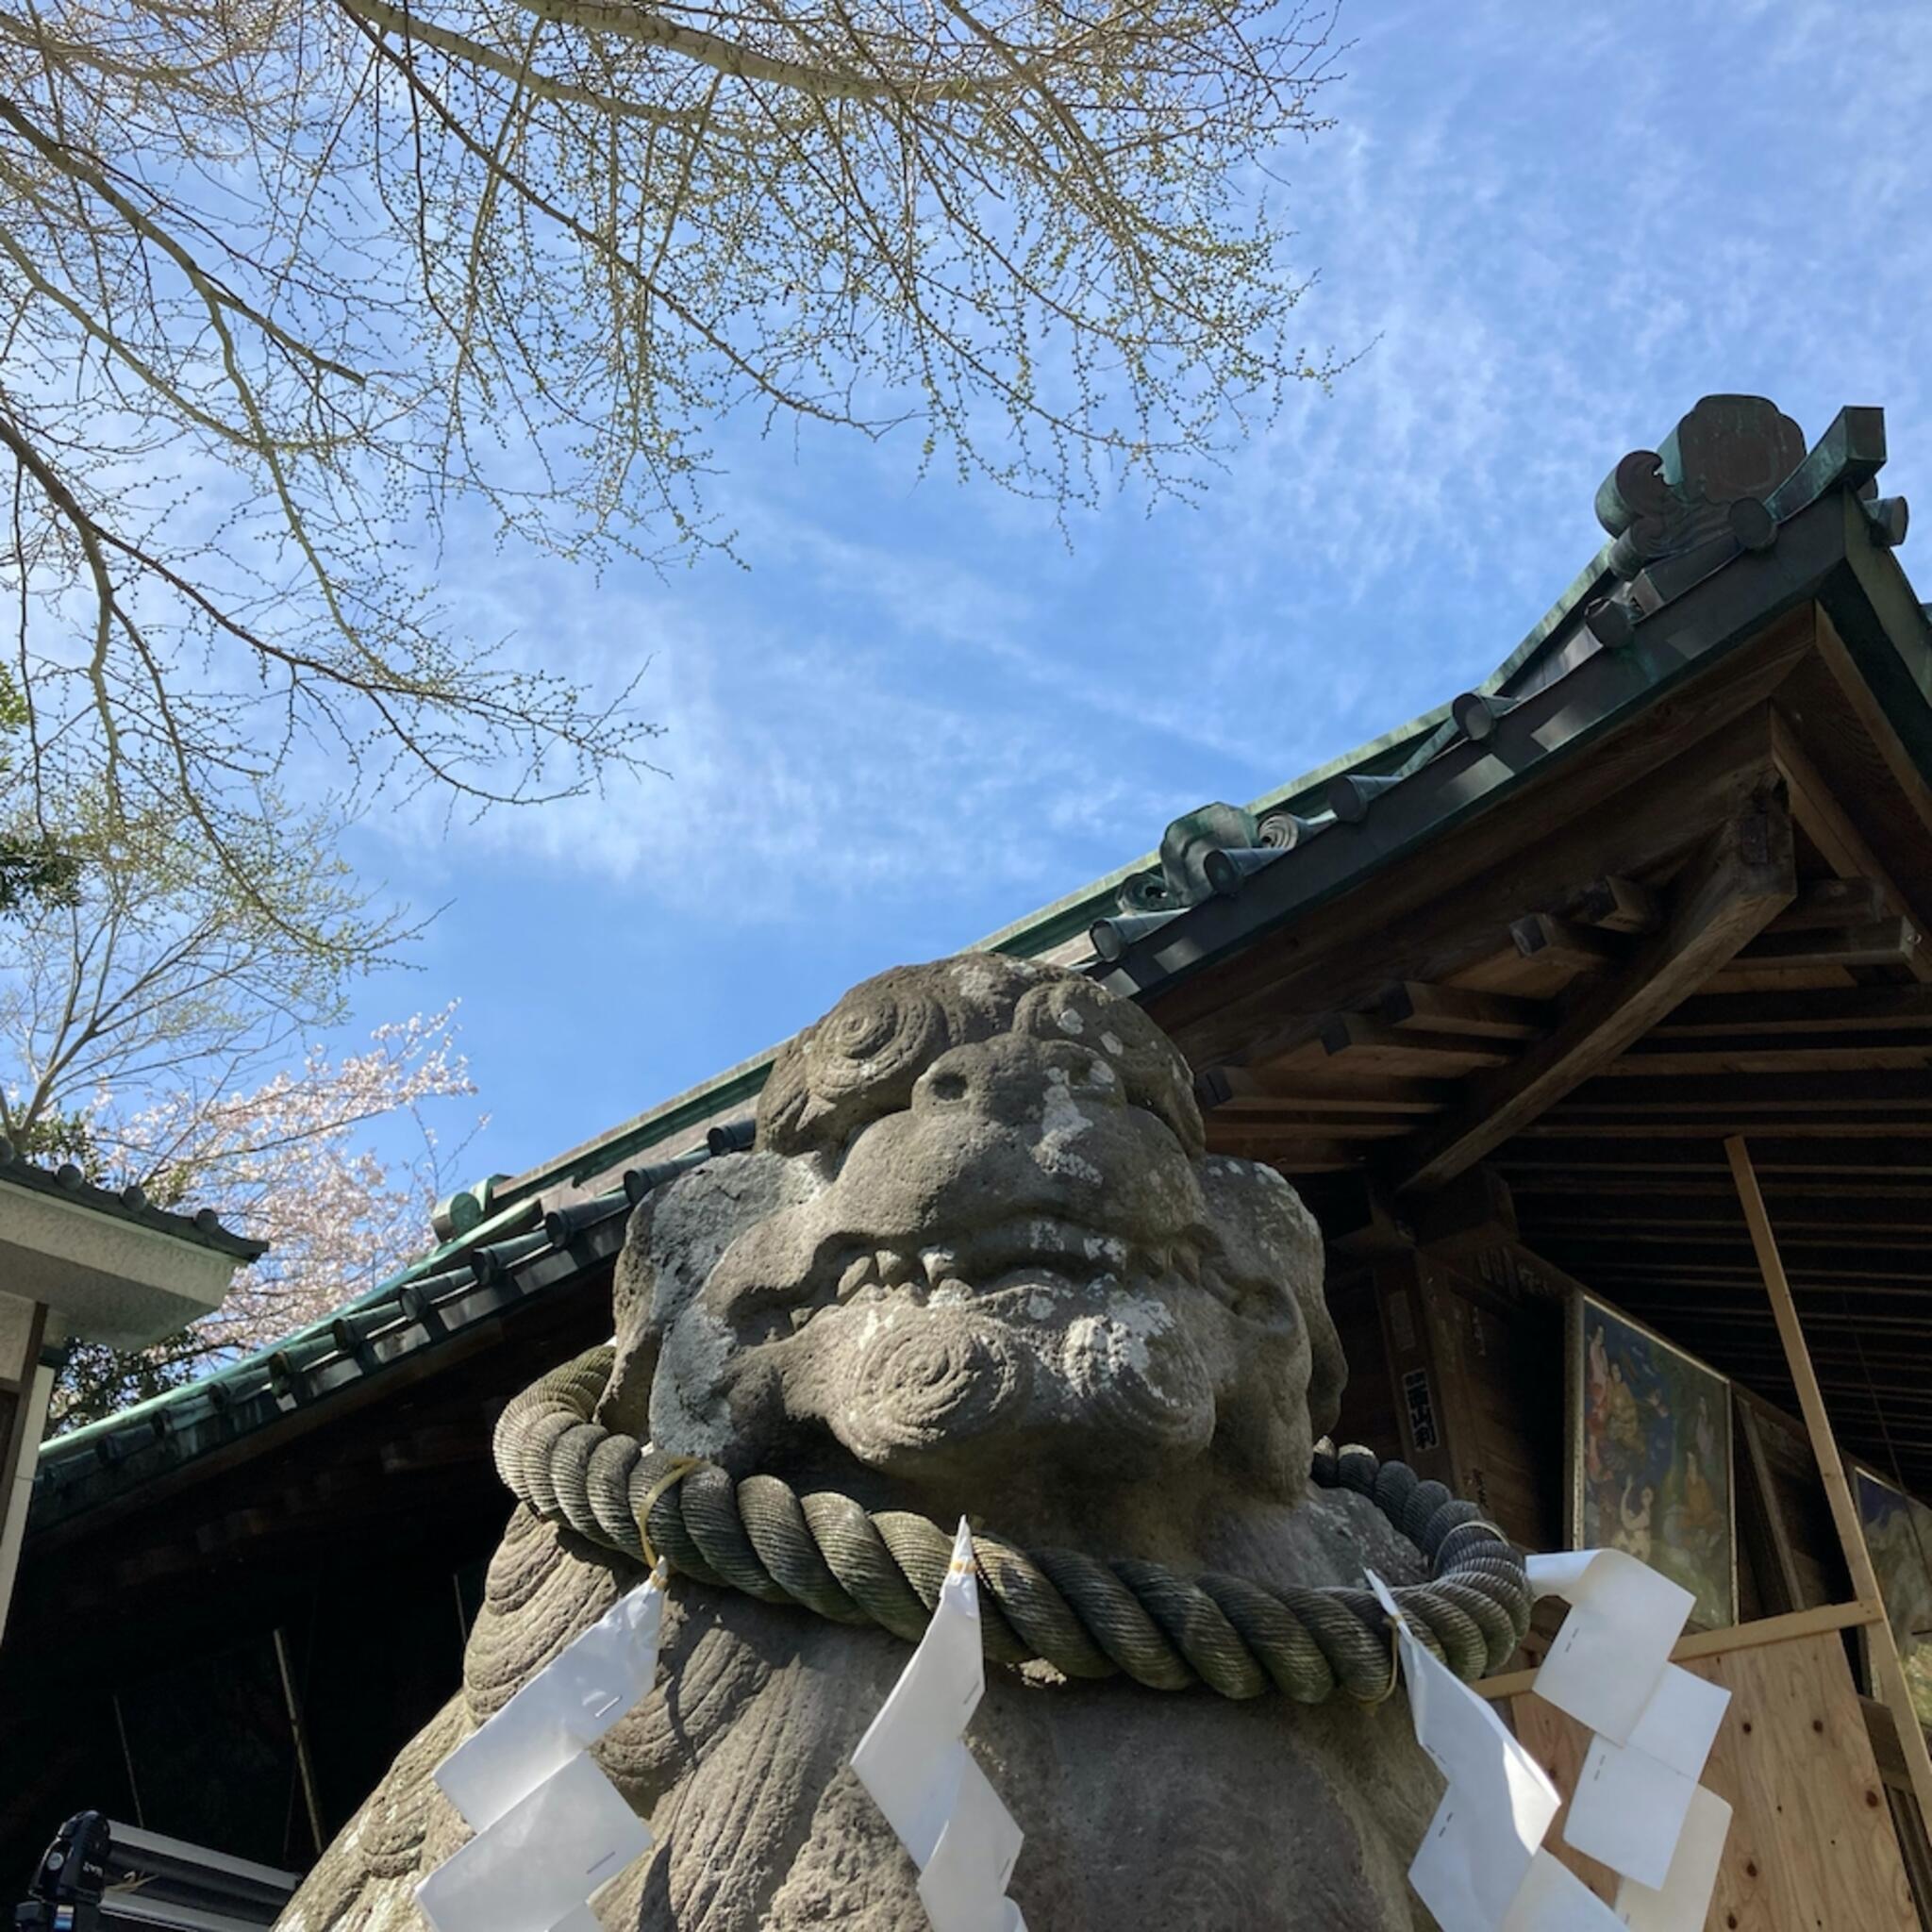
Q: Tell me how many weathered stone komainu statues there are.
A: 1